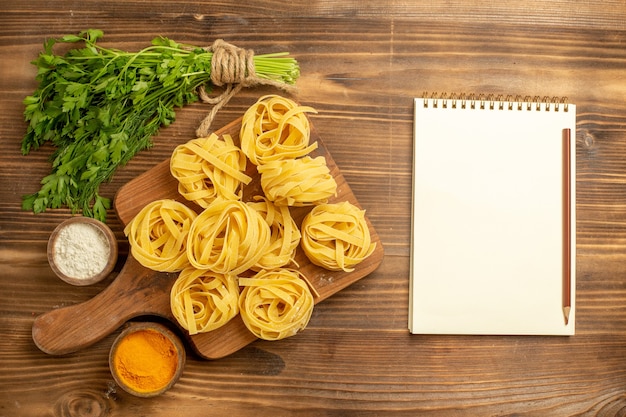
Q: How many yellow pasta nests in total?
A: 9